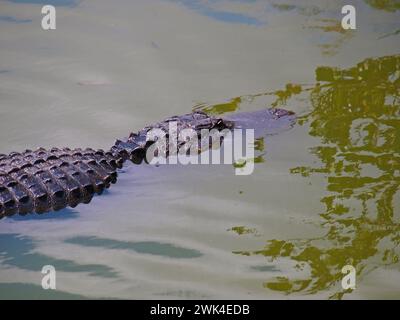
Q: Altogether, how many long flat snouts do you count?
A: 1